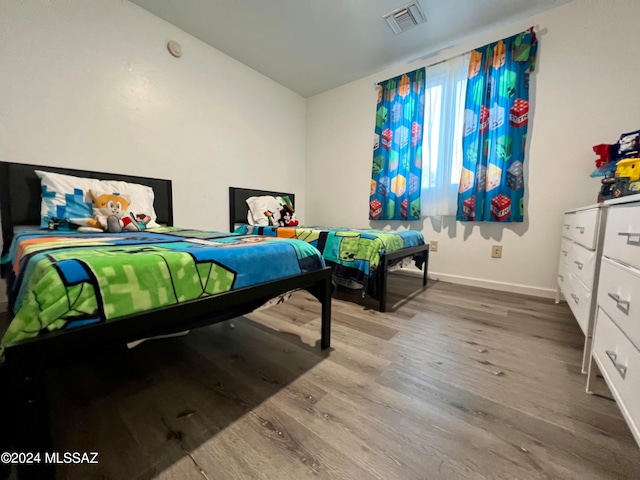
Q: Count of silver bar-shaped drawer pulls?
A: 9